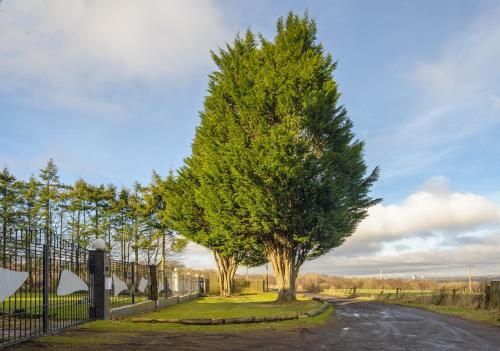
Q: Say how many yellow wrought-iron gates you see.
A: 0